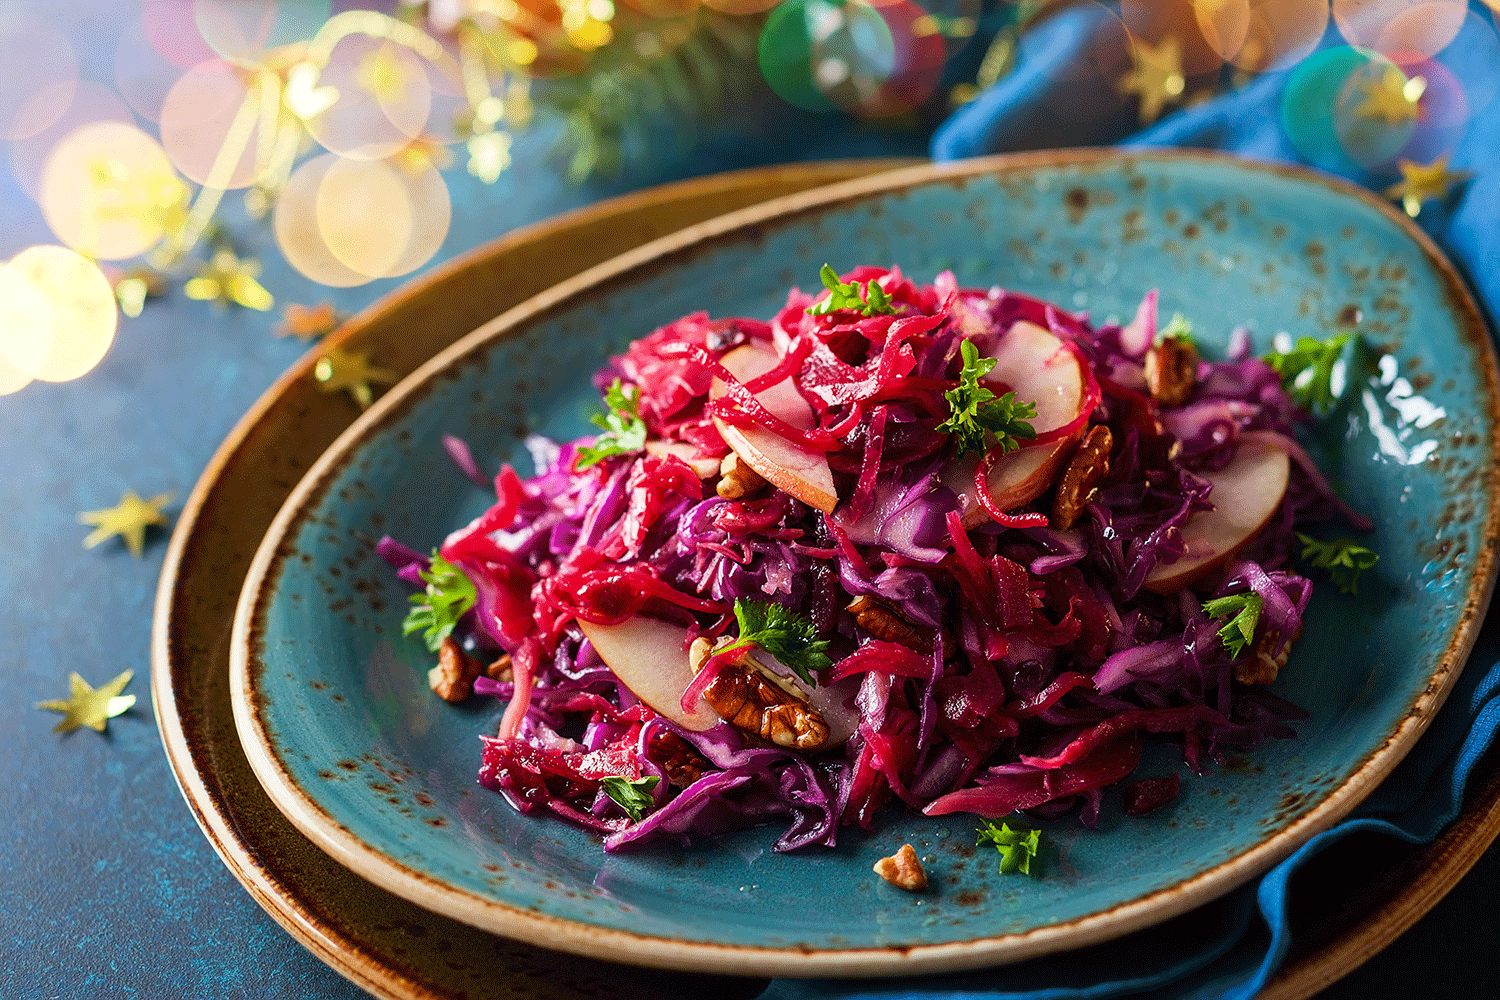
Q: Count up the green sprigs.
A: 11